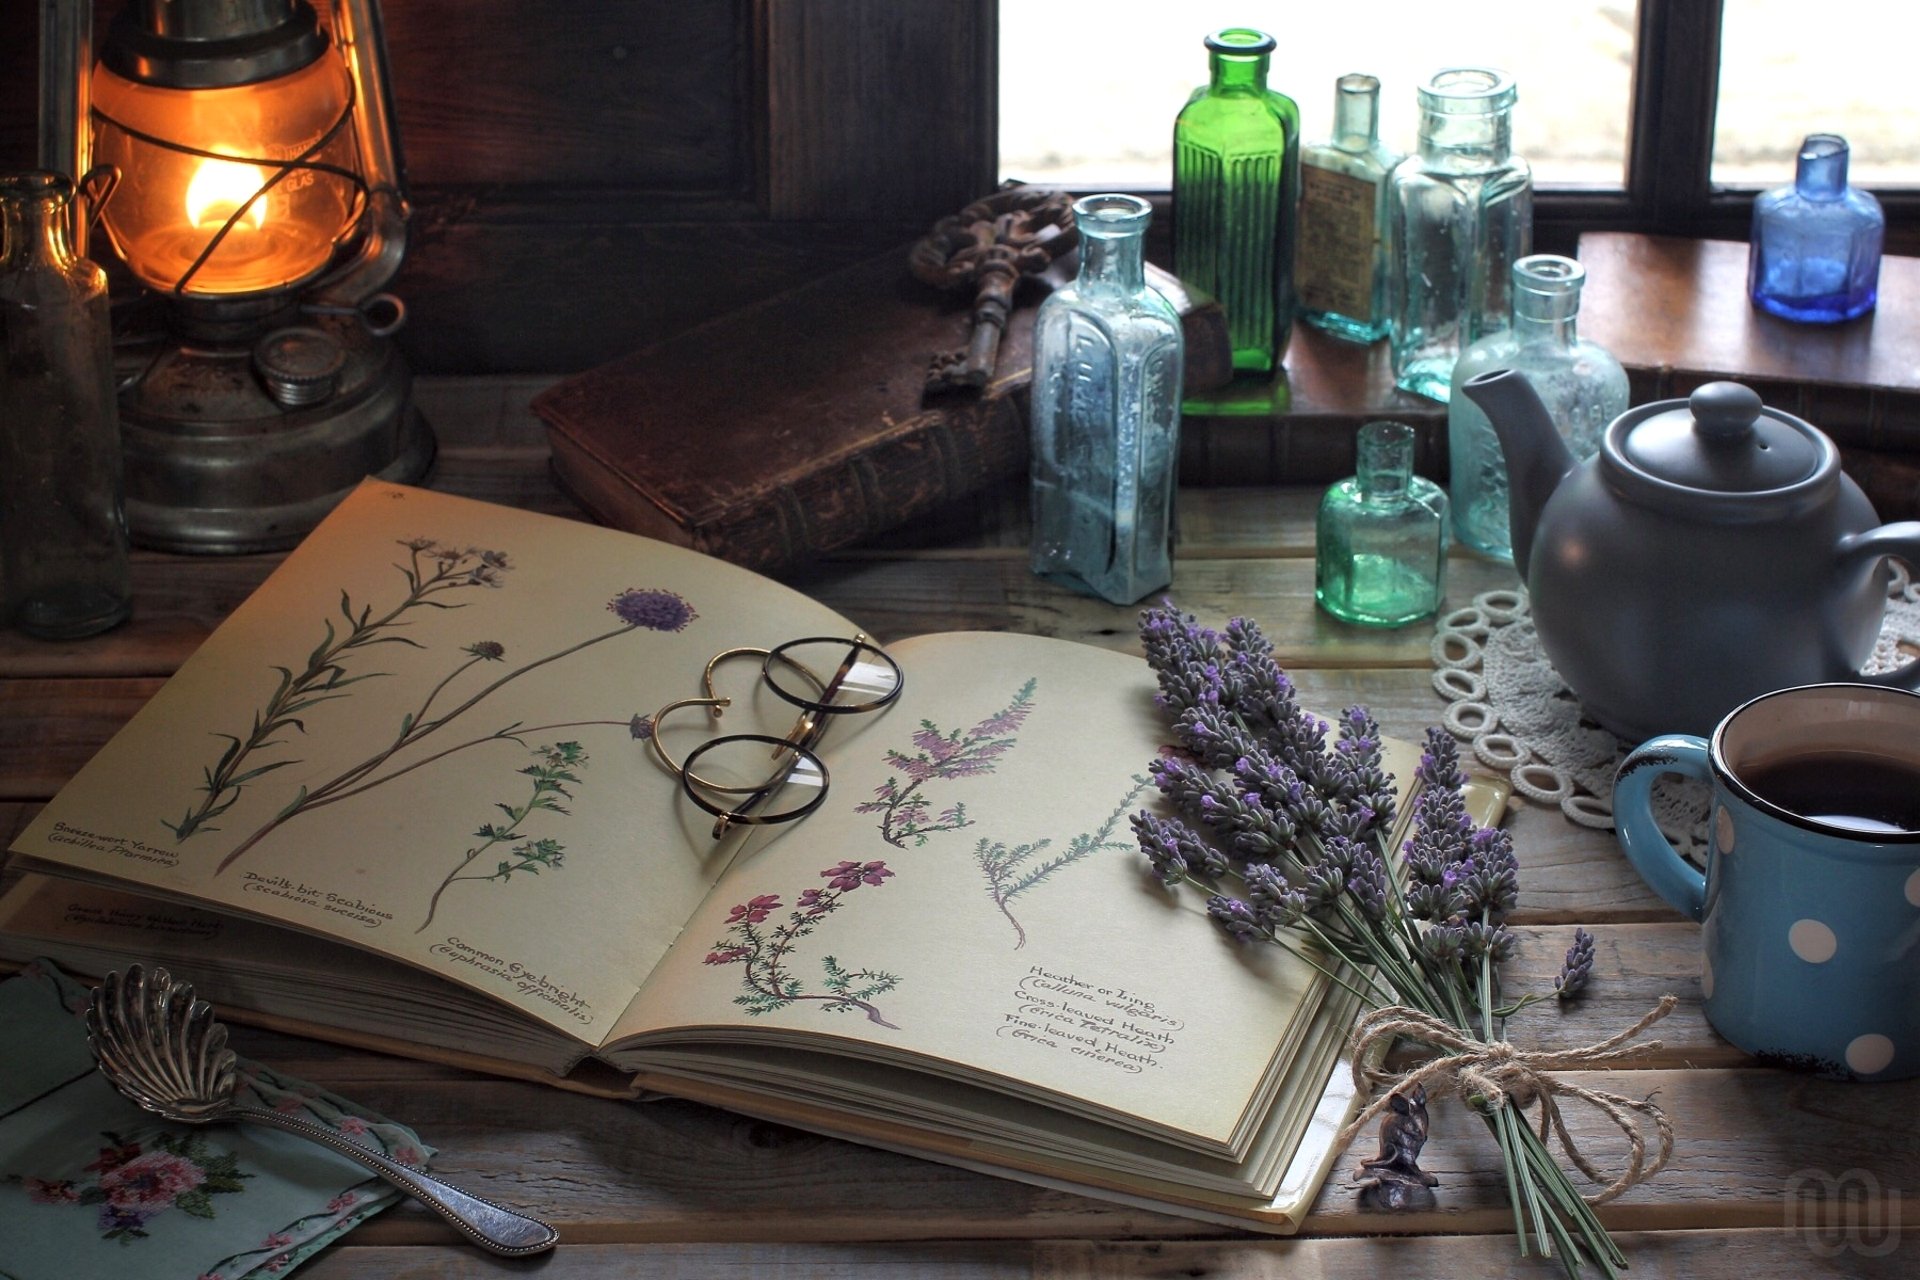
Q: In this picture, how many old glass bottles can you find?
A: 8